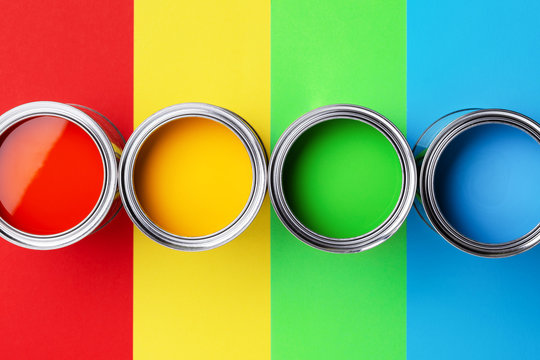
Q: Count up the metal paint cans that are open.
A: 4